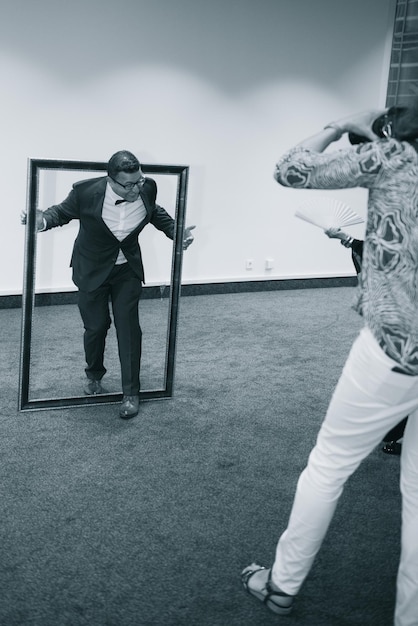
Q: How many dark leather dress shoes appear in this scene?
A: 2